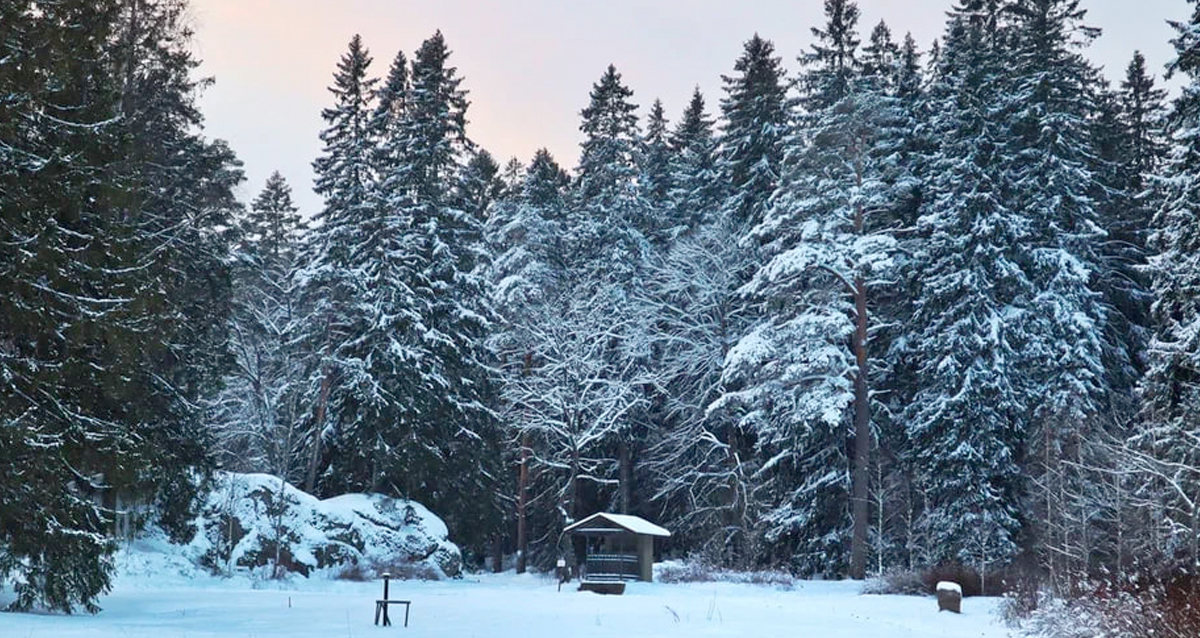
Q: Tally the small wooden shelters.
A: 1